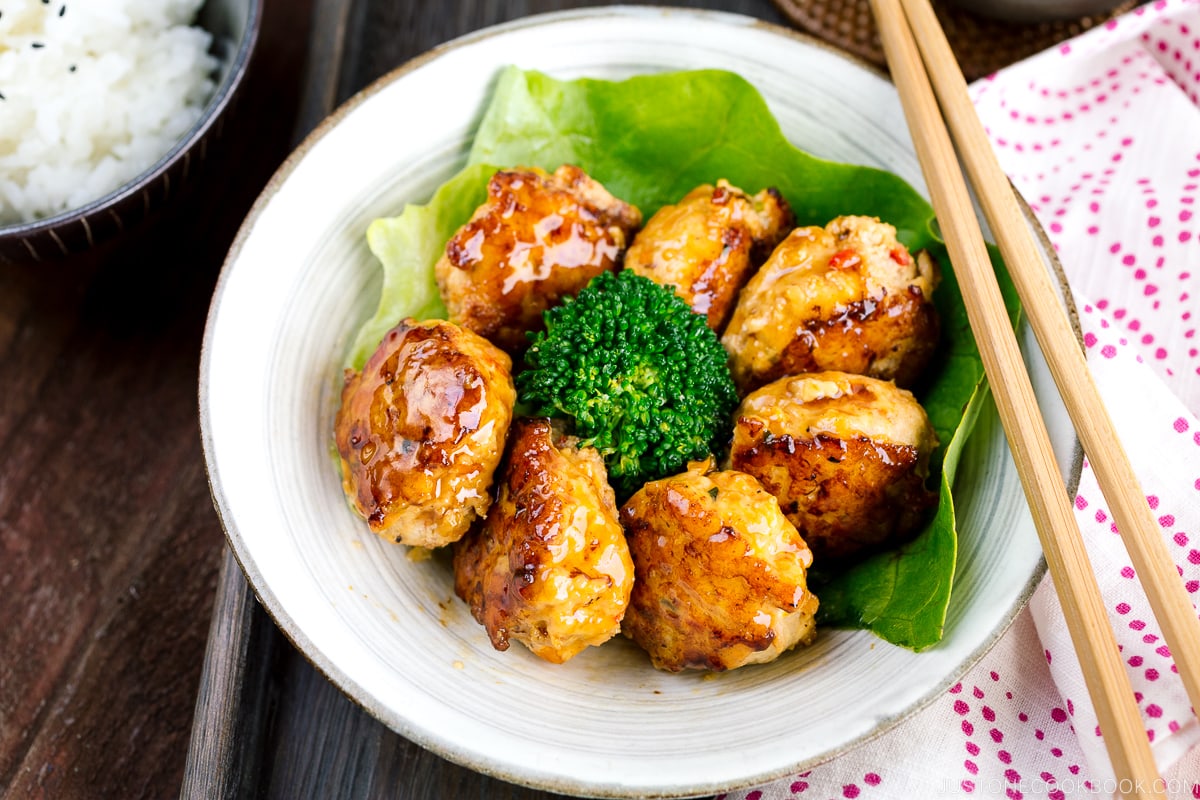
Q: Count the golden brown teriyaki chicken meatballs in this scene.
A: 7